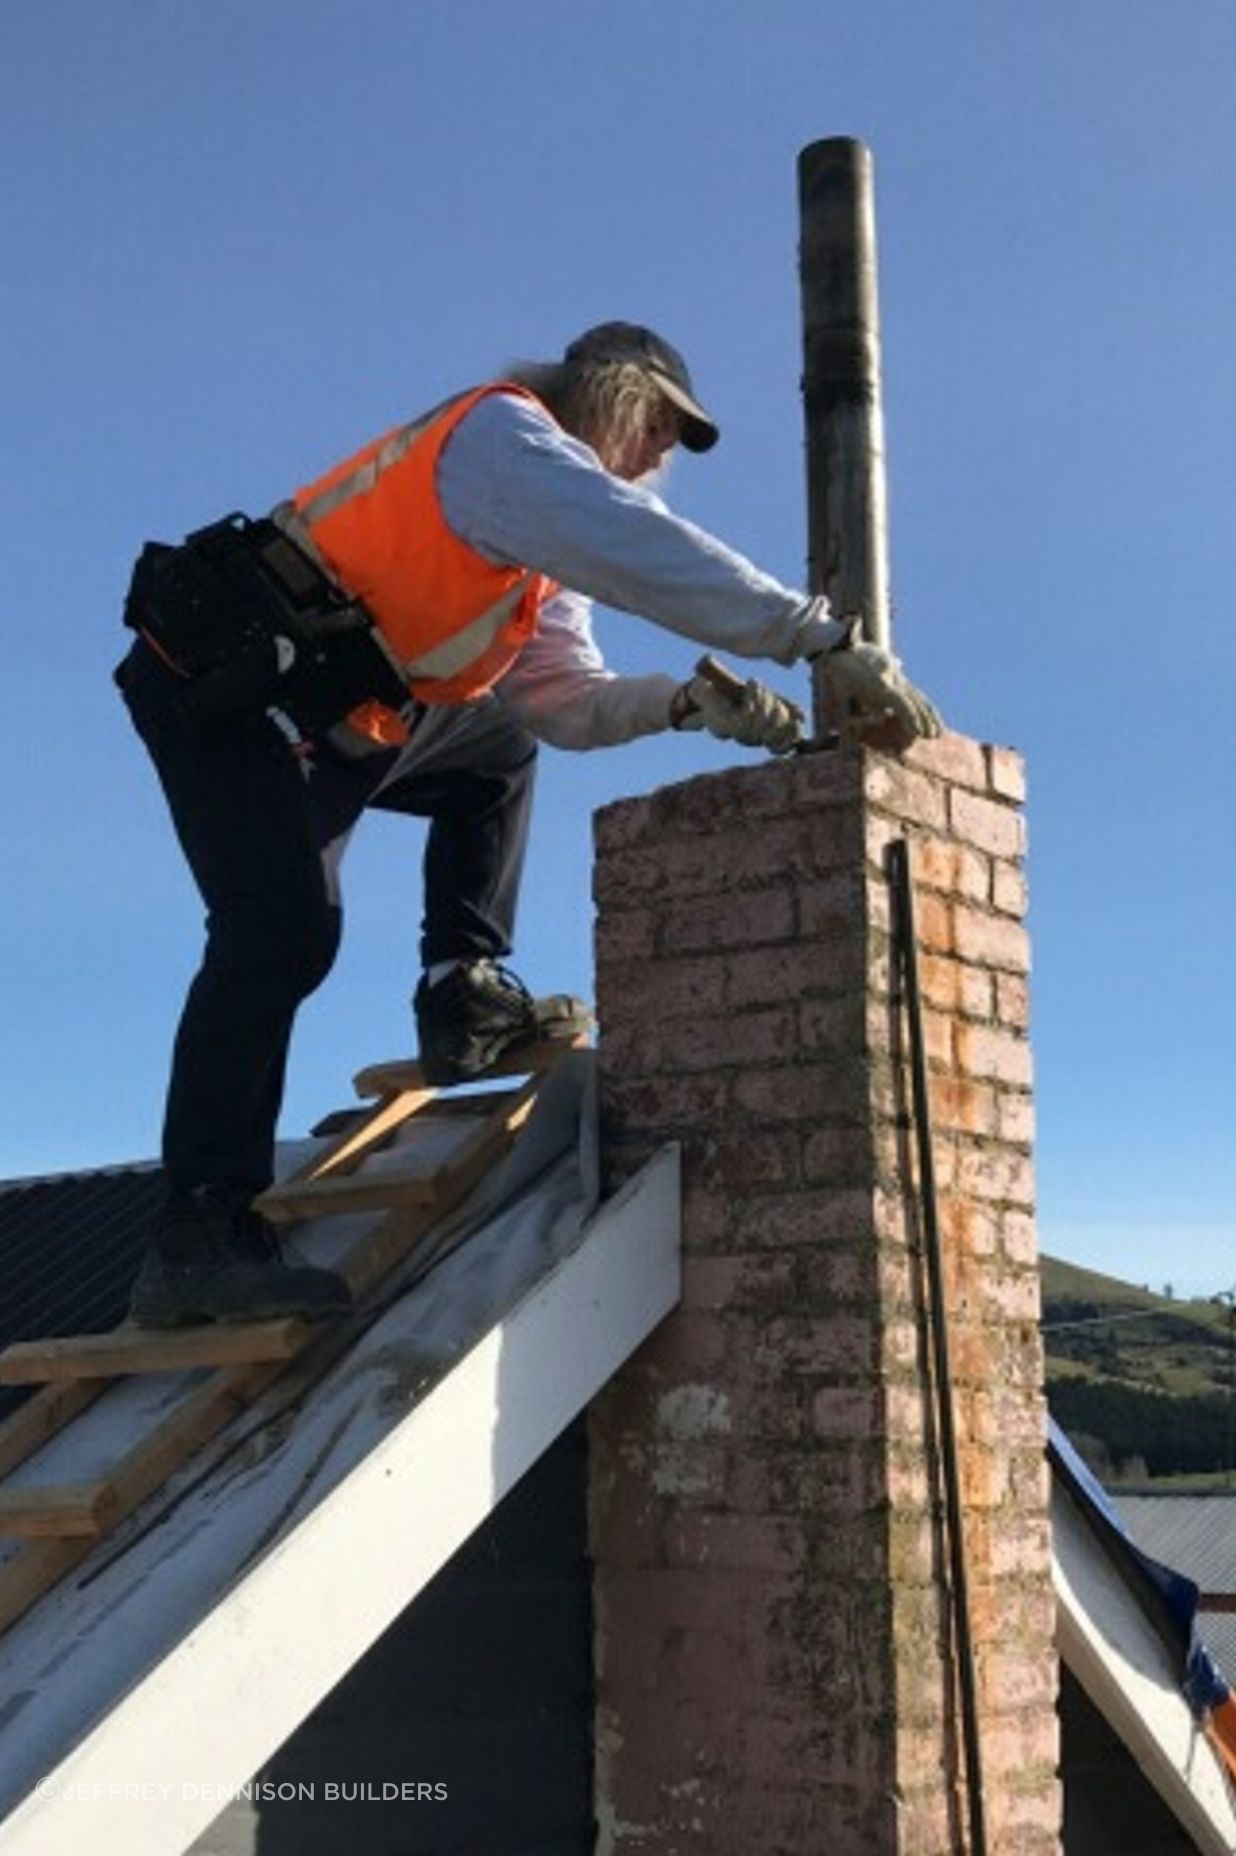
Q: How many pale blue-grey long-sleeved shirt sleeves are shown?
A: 2